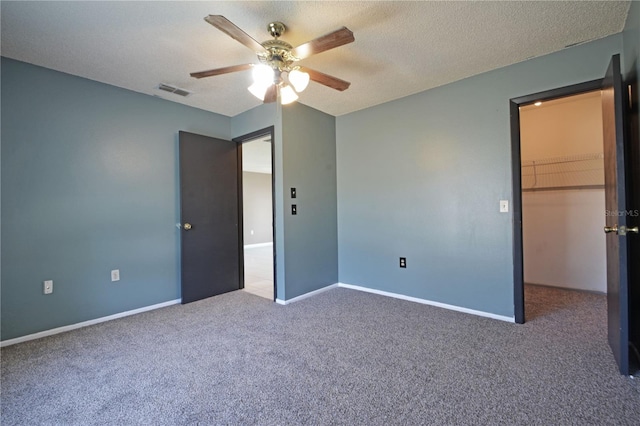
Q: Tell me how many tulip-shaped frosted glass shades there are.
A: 4